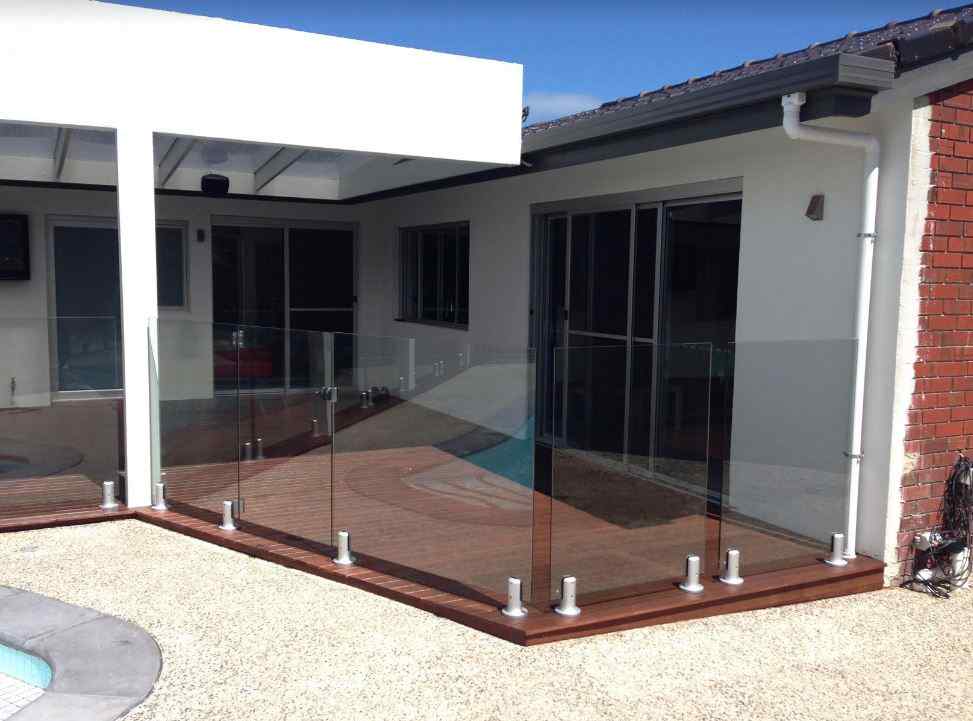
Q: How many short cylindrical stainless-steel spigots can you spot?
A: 9